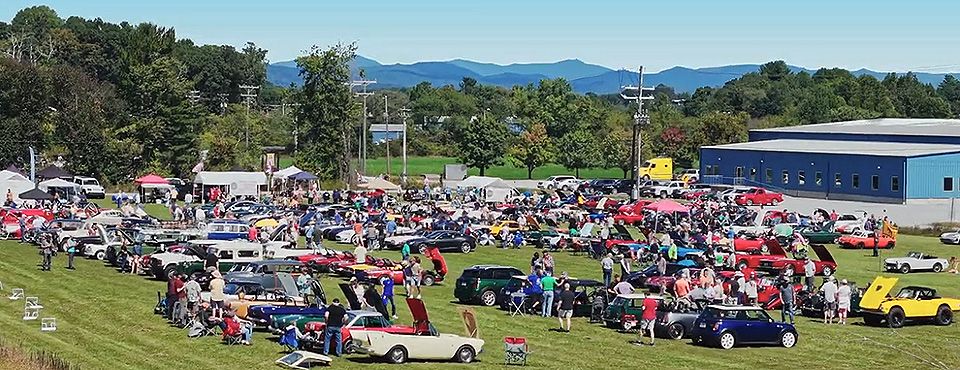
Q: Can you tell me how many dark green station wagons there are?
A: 1